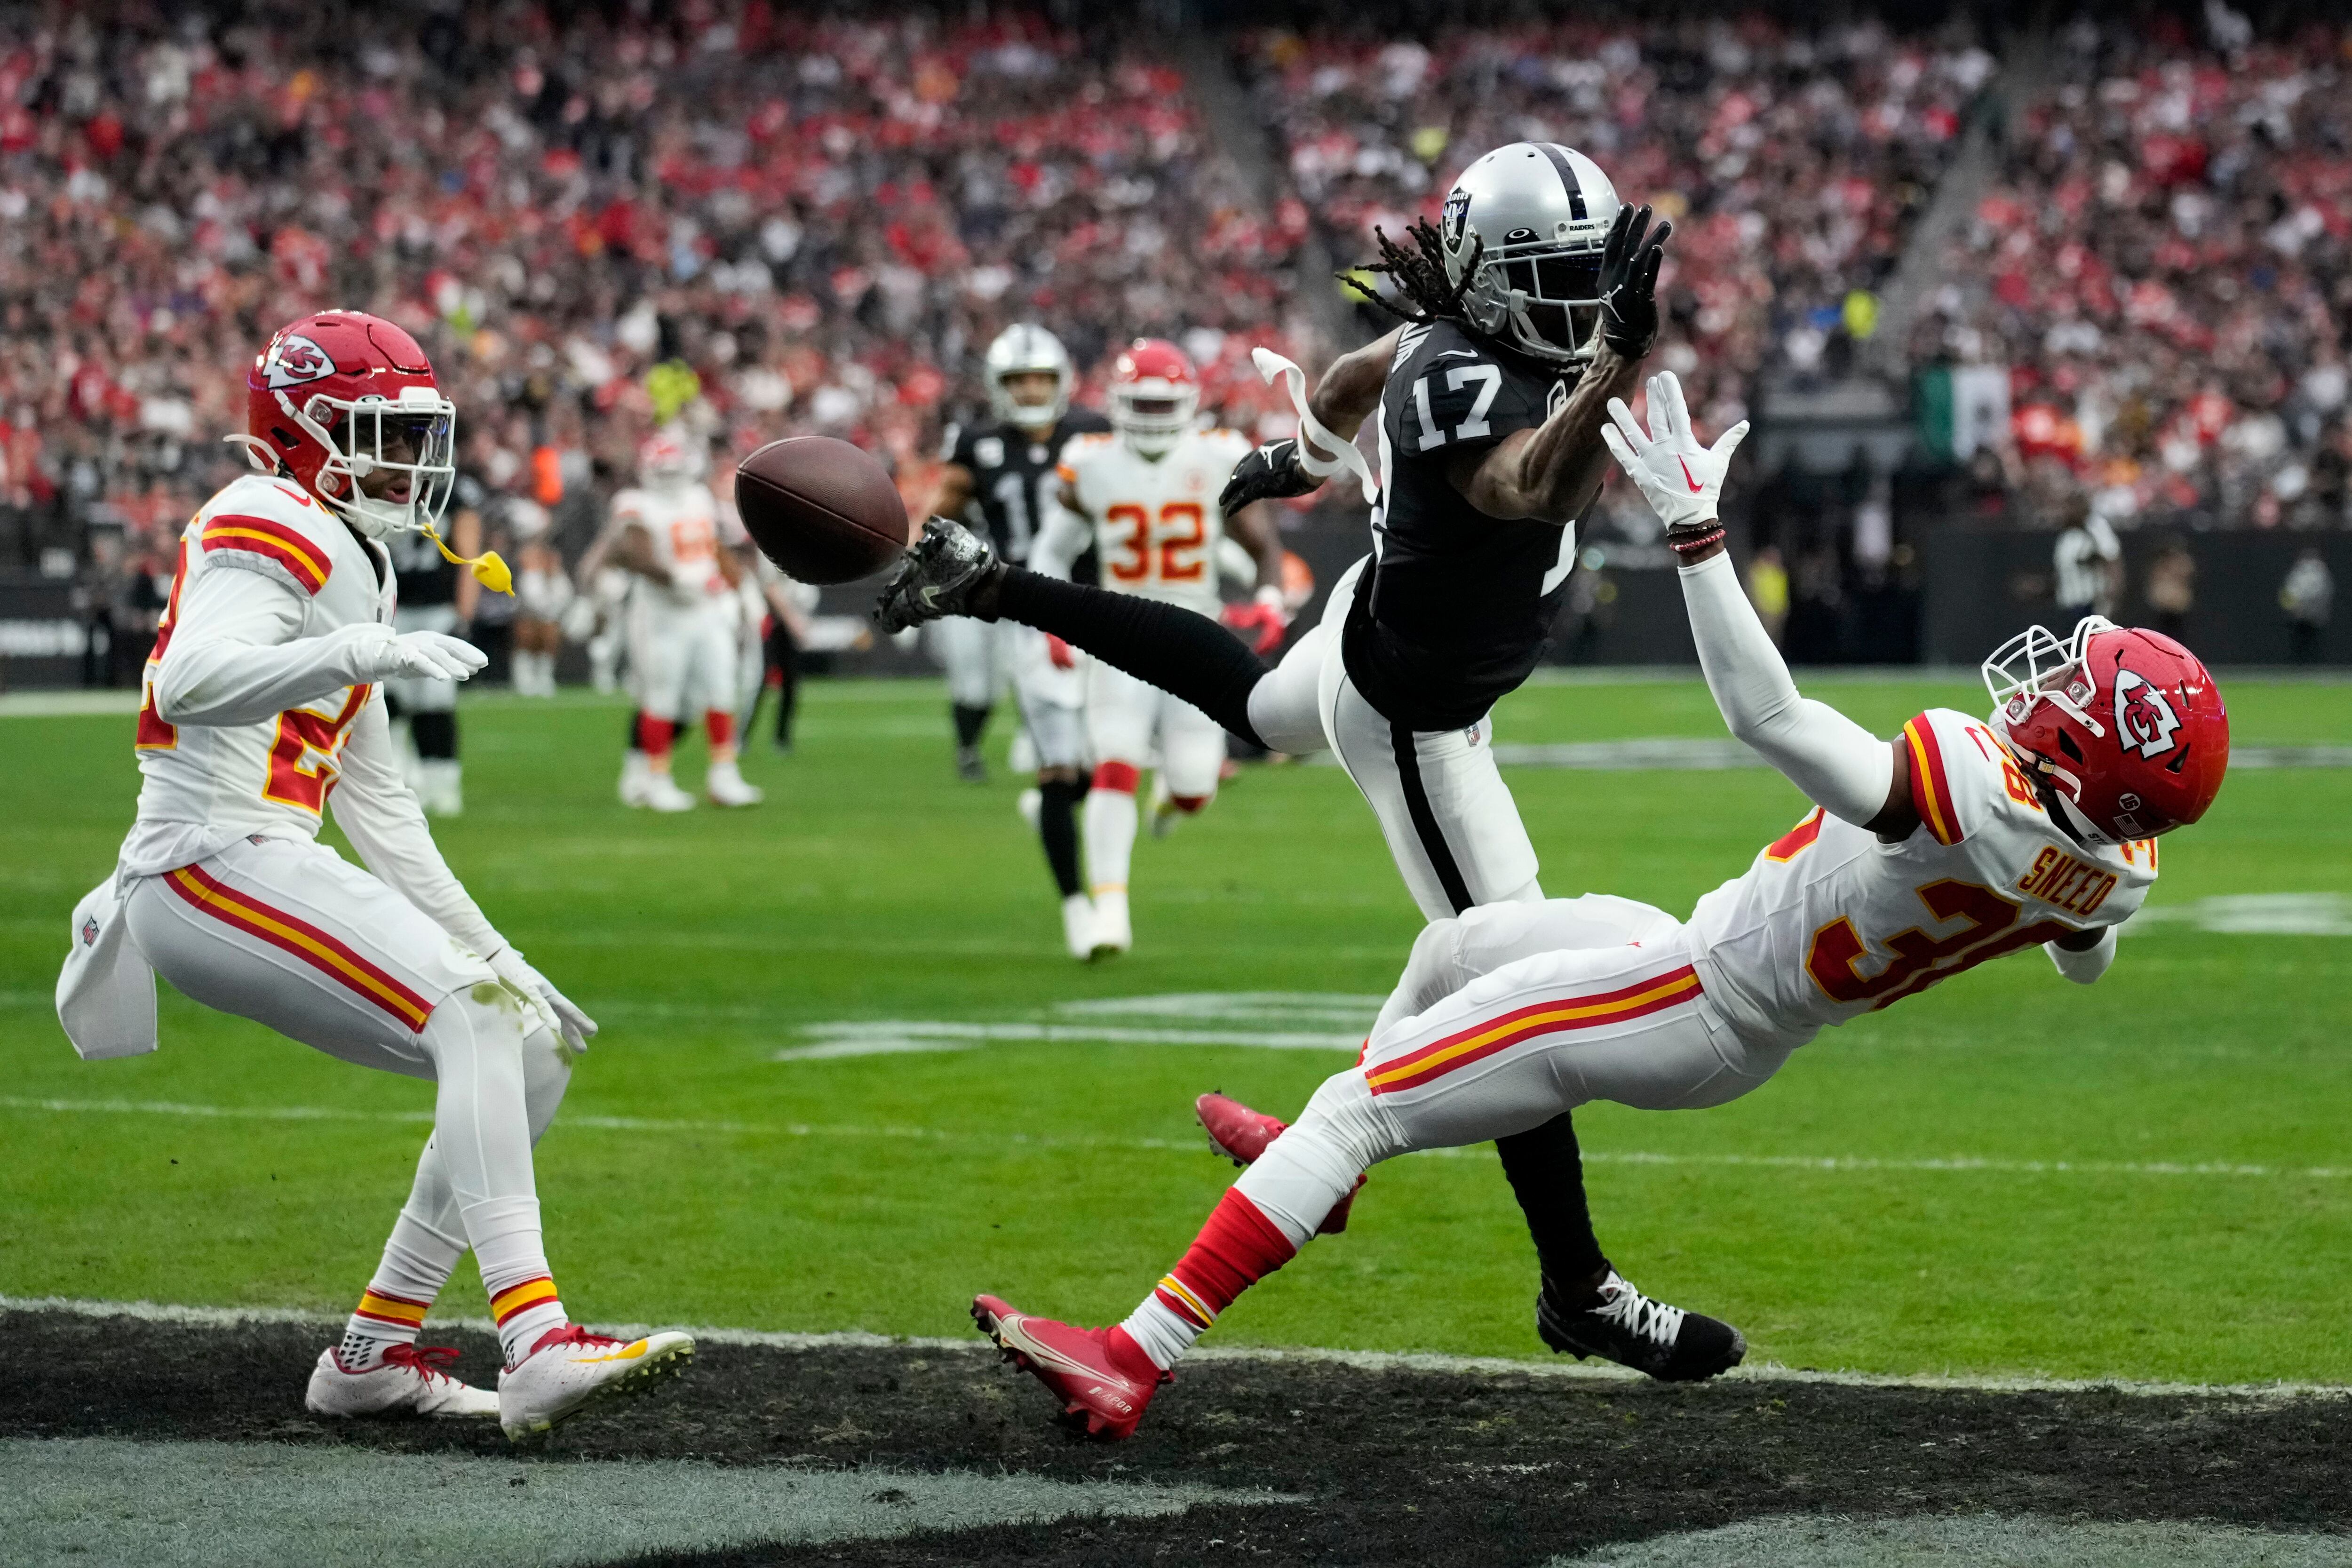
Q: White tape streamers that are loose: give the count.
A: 1